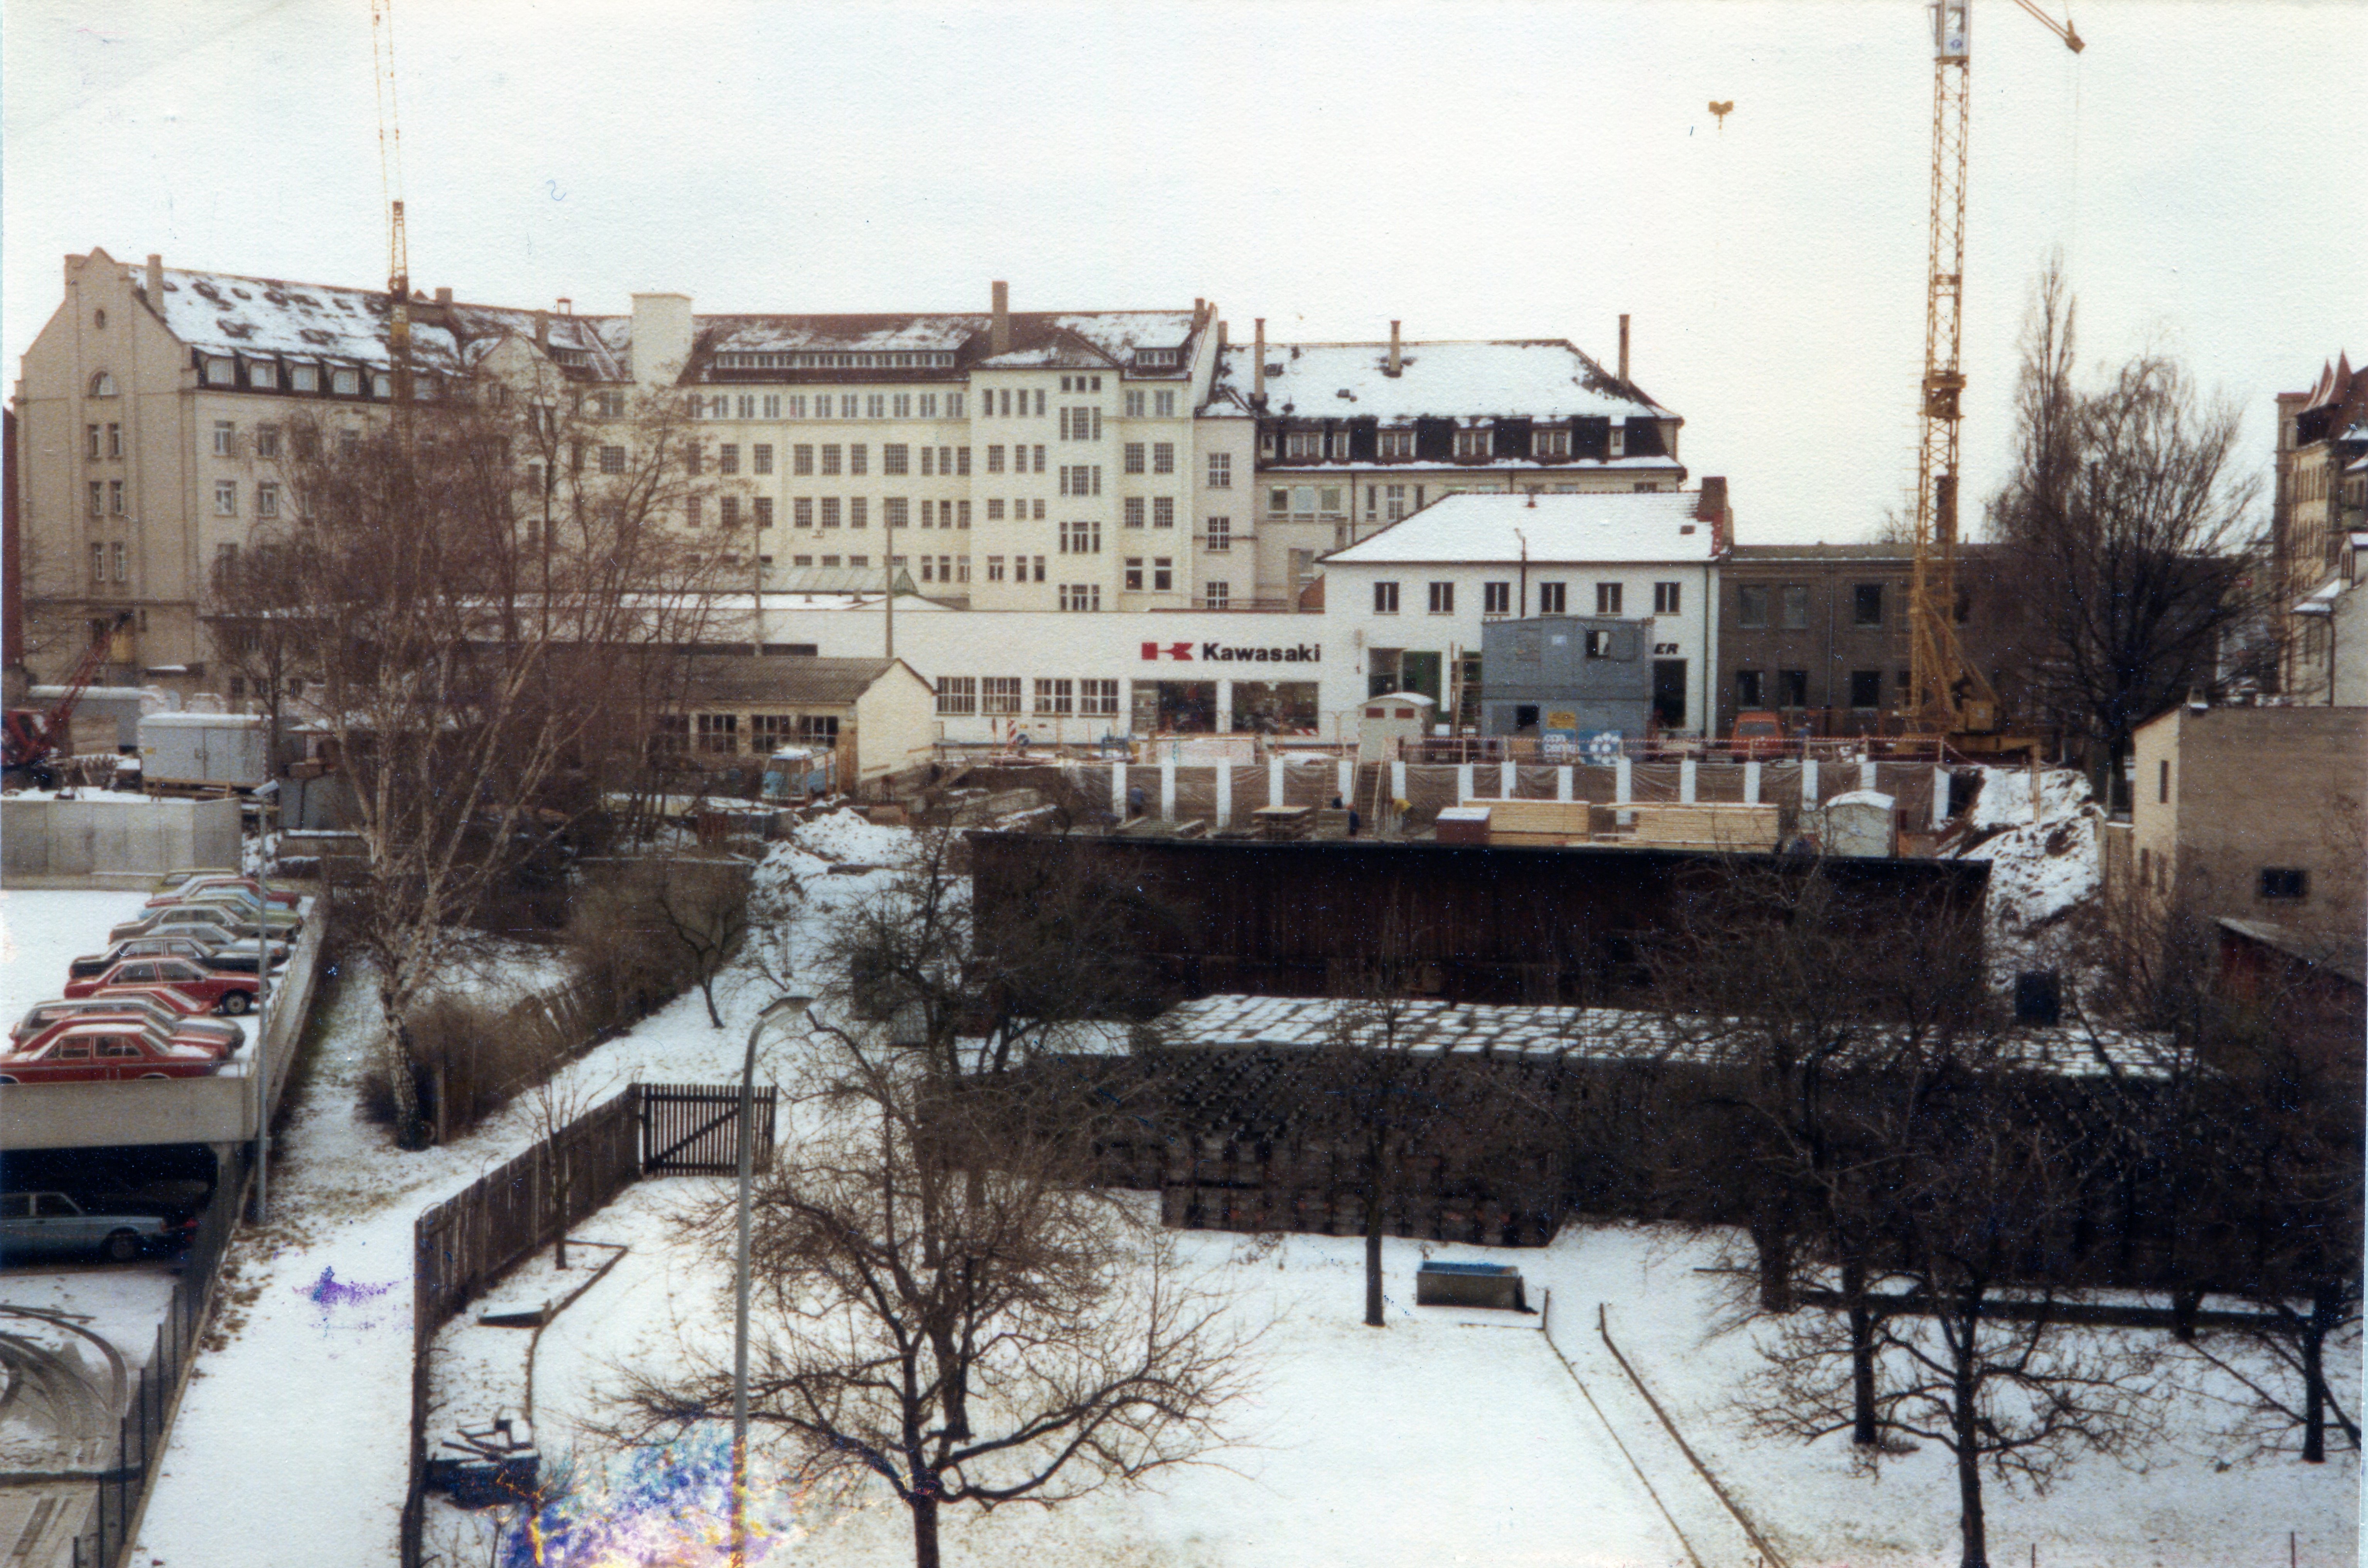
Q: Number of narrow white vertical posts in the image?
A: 15